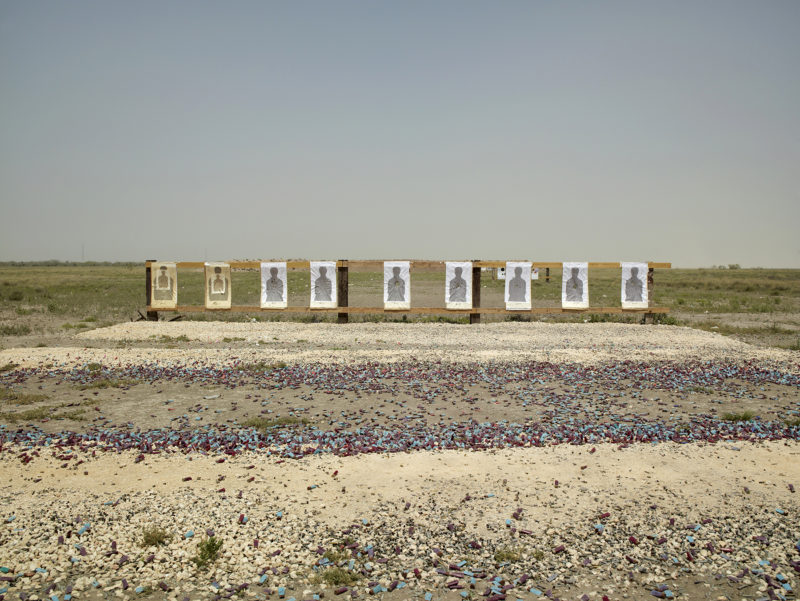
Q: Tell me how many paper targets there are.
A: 9